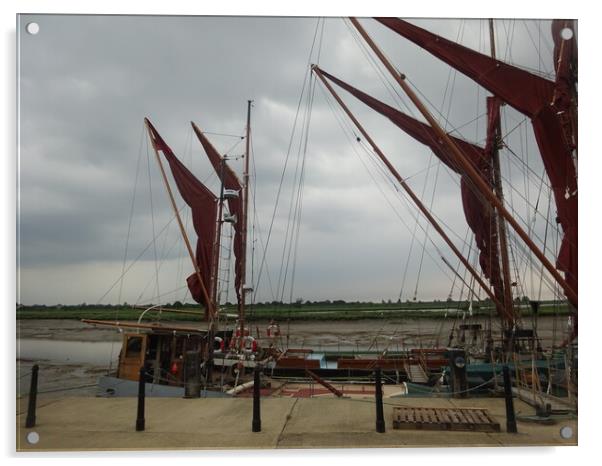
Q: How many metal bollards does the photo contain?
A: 5